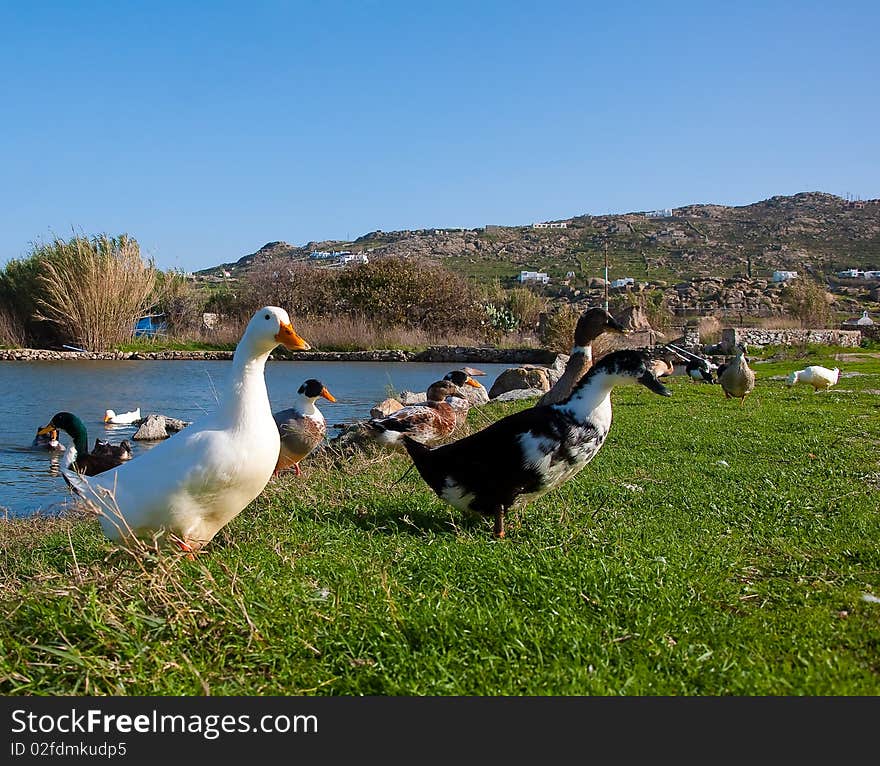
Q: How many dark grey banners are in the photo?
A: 1